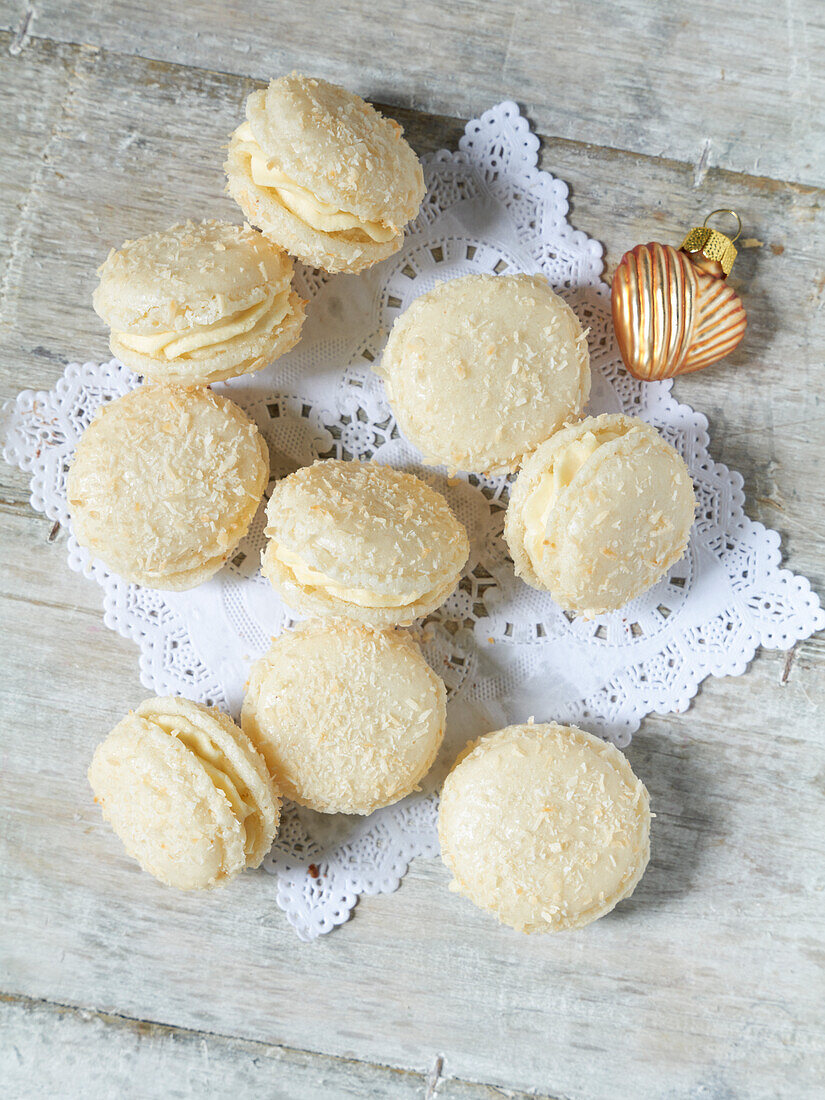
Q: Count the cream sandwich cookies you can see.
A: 9